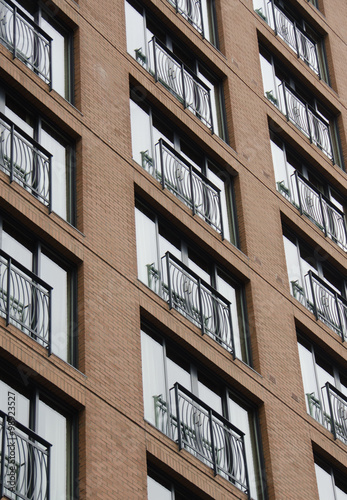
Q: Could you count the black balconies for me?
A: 14